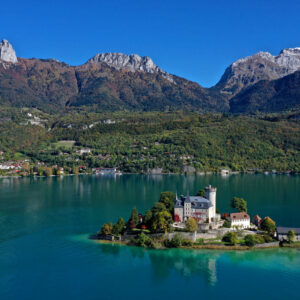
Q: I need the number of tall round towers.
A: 1